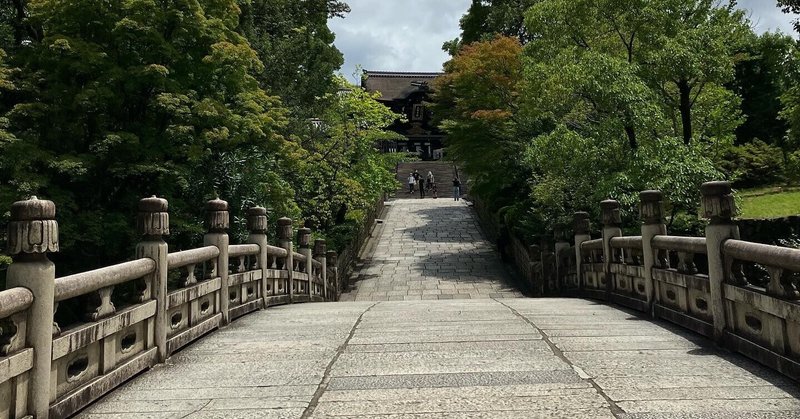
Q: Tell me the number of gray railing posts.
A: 15